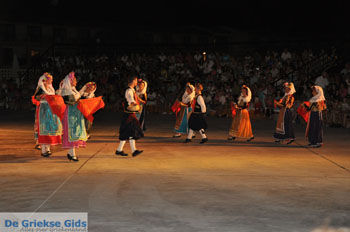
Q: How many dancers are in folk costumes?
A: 10